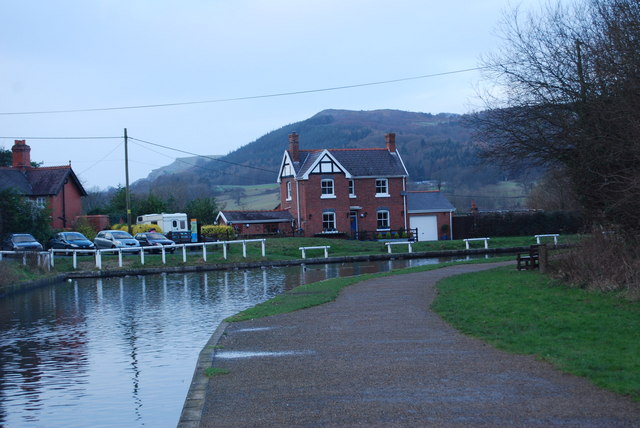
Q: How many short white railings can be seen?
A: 4